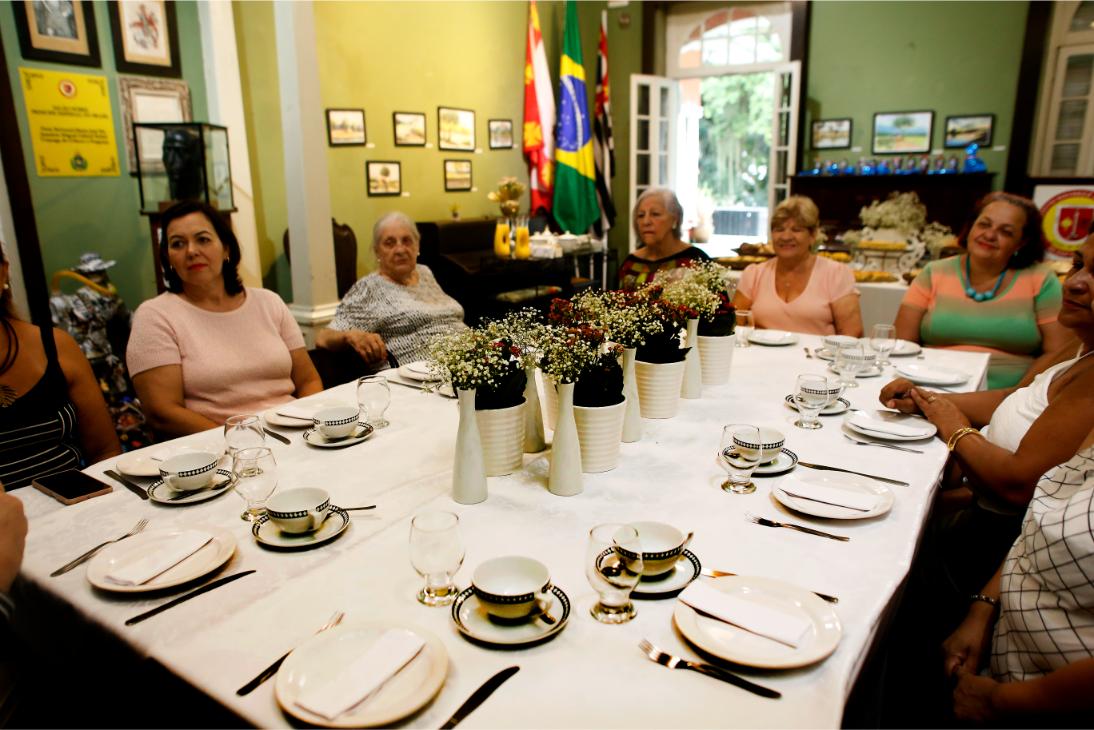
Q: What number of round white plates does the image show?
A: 11